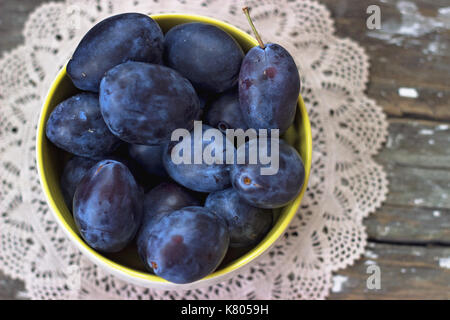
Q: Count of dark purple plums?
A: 14